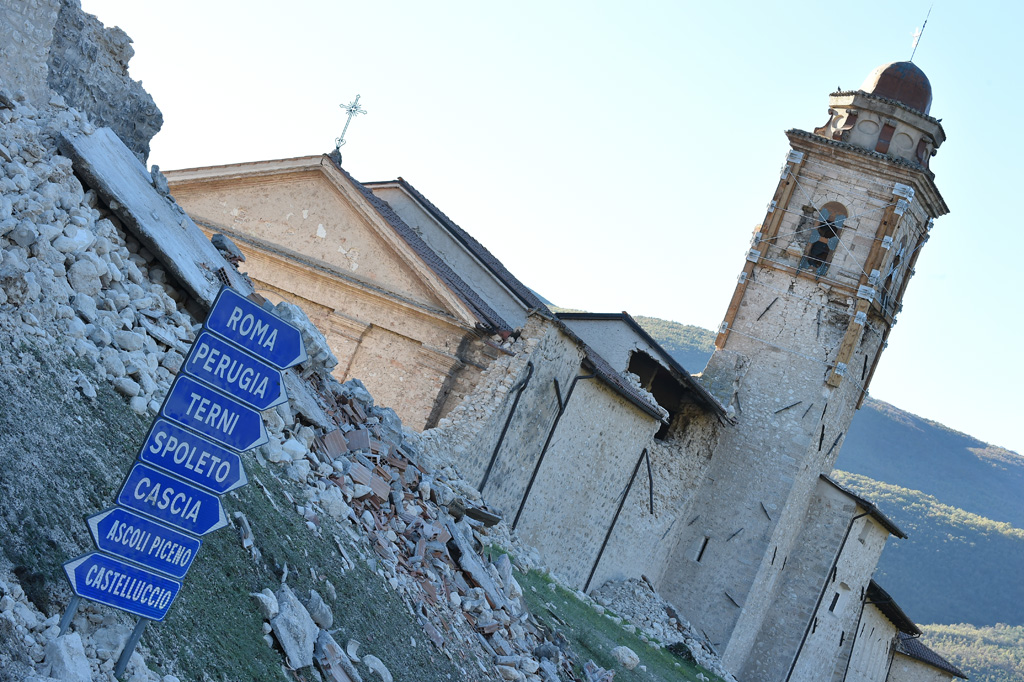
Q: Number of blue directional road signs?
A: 7